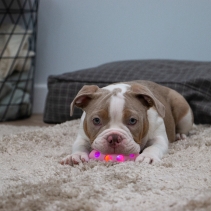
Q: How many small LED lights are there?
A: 4